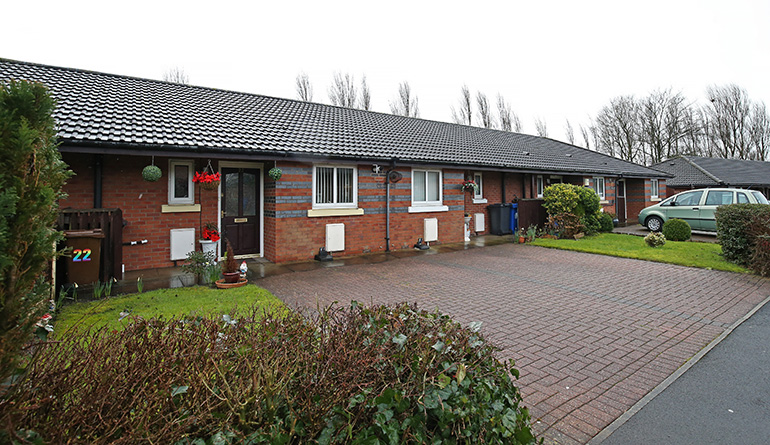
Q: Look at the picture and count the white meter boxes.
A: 4